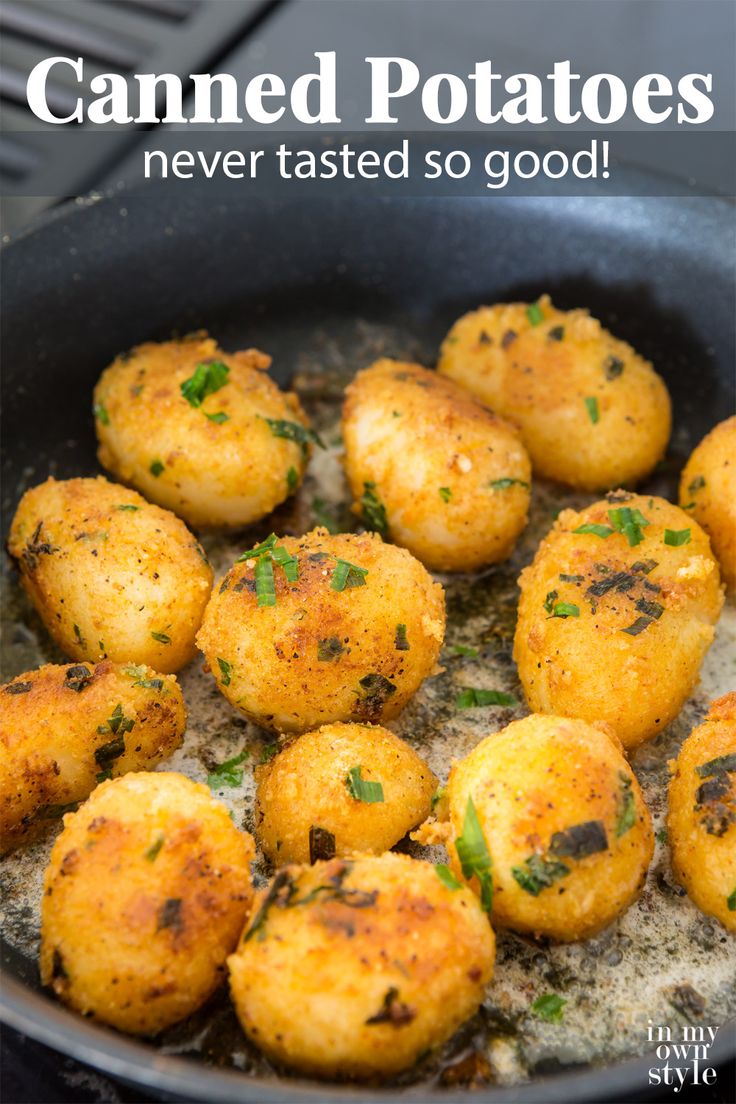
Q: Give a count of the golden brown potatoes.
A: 13